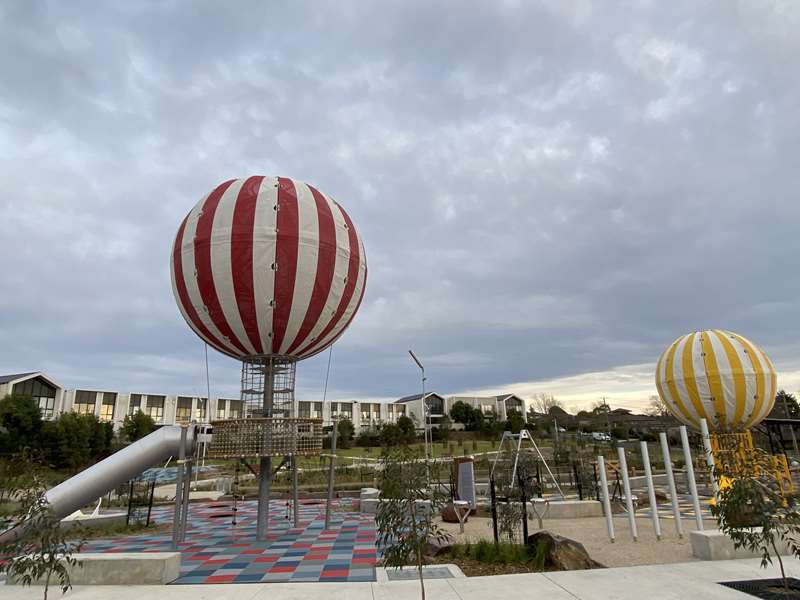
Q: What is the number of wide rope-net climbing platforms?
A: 1